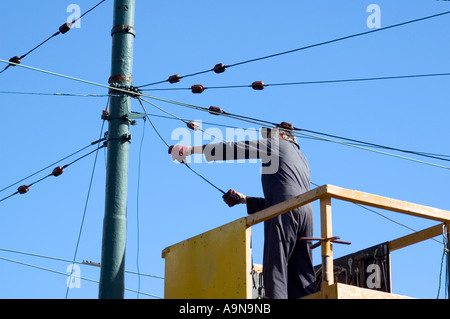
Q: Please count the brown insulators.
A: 11